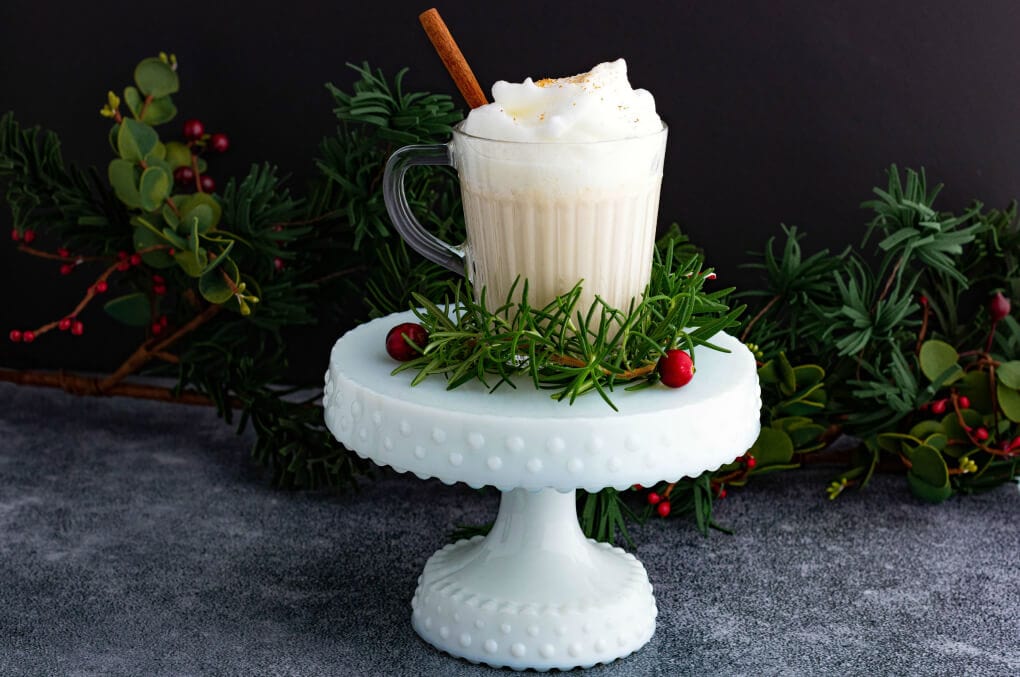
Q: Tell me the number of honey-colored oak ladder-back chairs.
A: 0